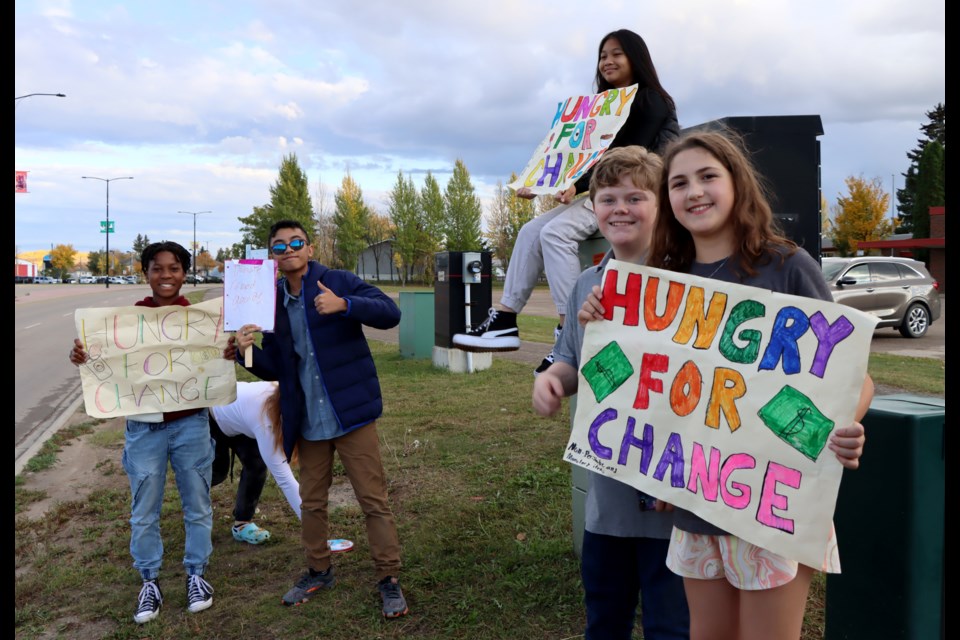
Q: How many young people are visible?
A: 6